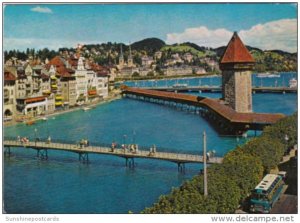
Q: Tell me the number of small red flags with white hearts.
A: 0